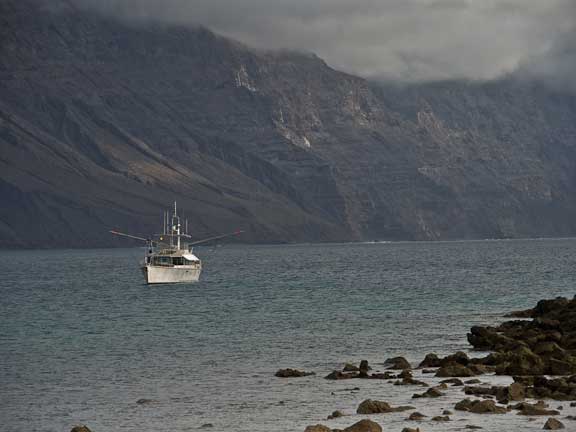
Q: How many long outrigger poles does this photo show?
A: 2